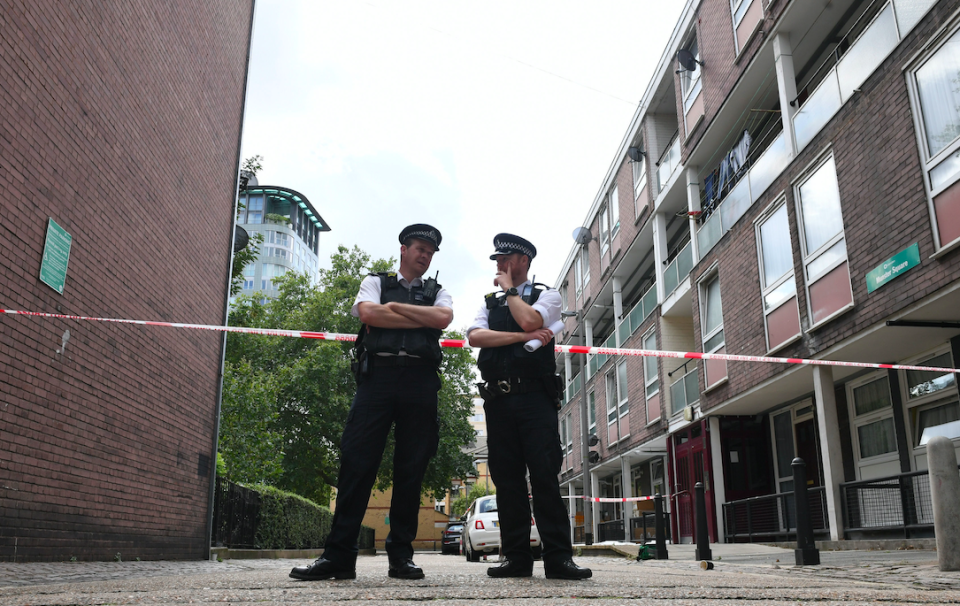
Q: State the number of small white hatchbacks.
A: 1